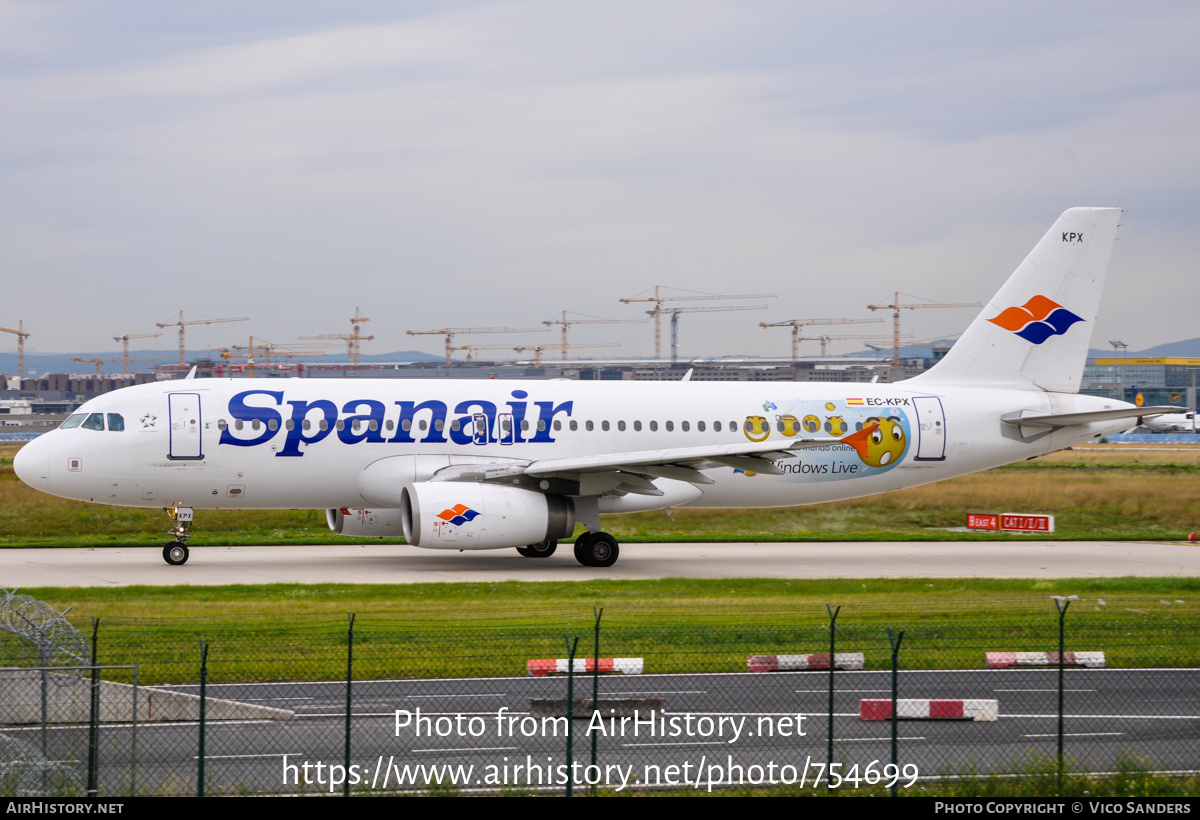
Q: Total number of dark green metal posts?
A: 8